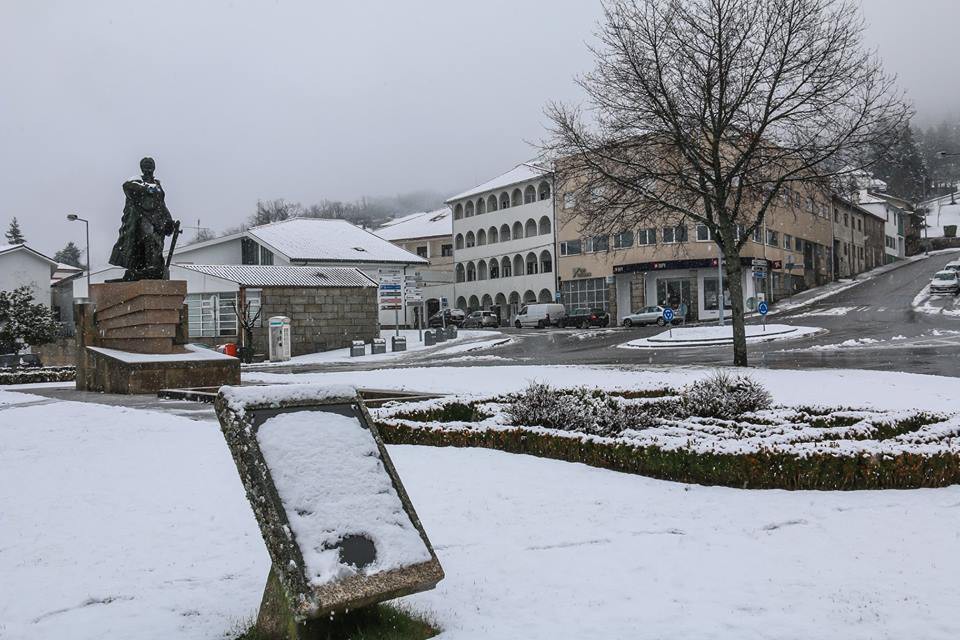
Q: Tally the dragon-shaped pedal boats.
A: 0